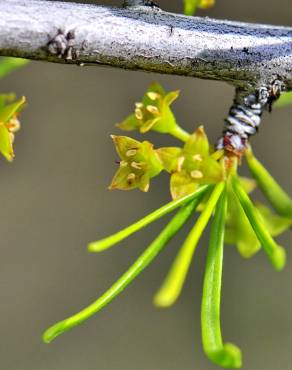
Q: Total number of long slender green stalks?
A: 6